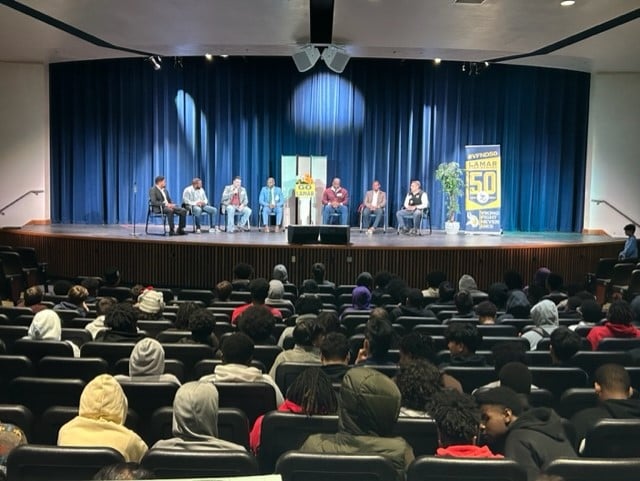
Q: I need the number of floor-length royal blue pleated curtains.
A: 1